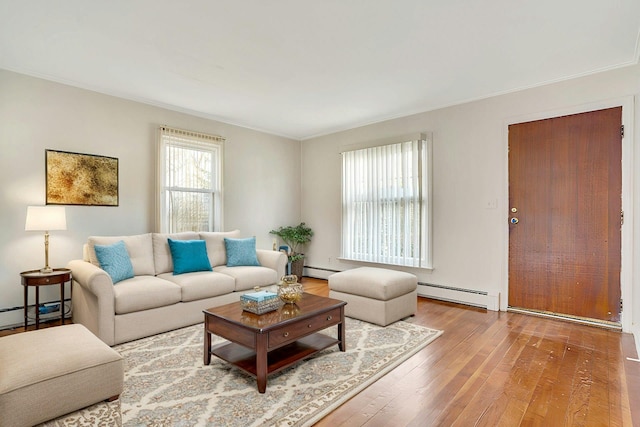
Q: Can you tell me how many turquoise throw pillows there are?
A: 3